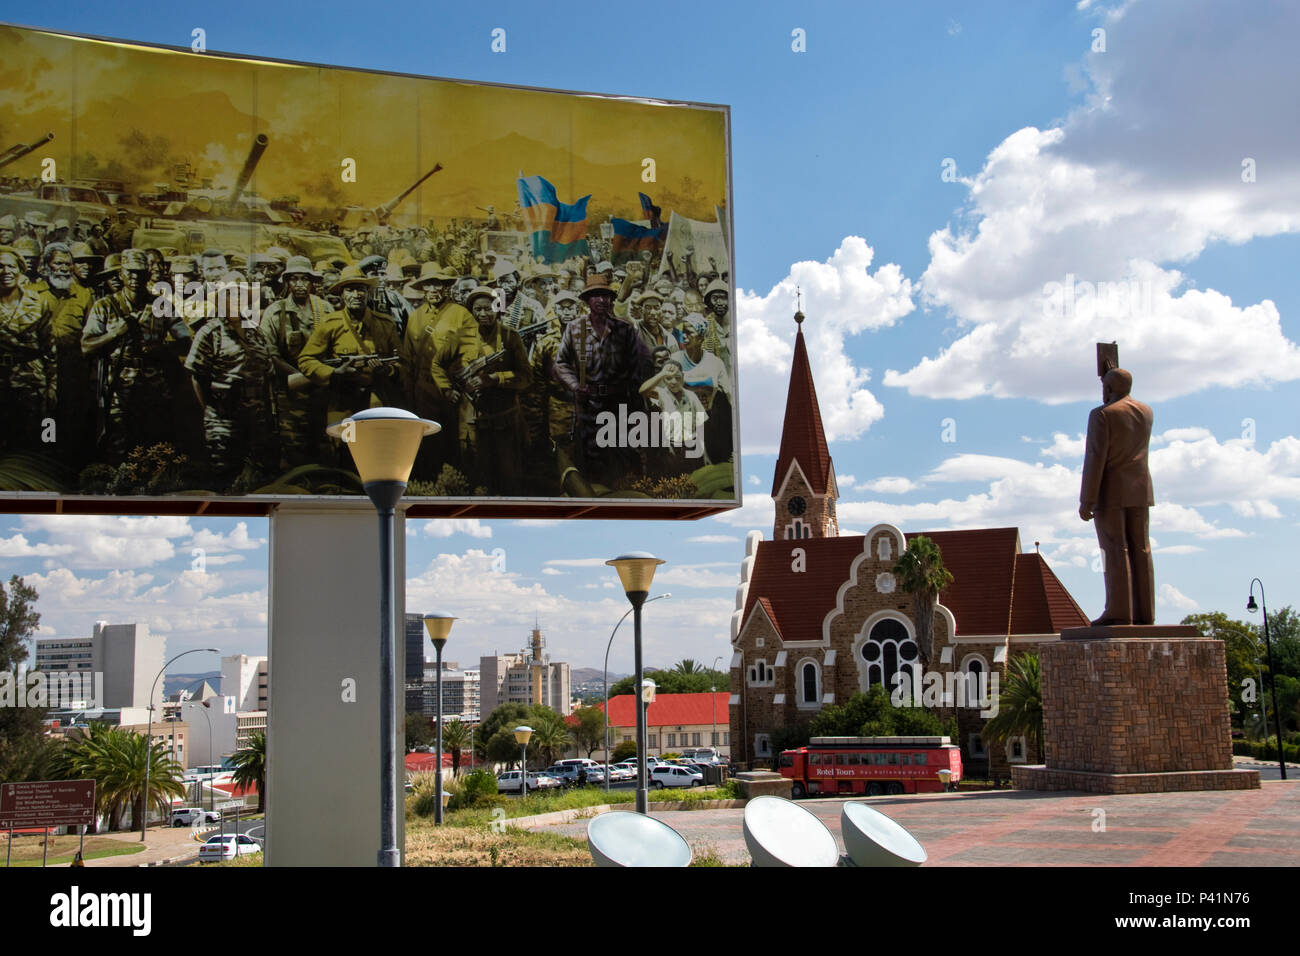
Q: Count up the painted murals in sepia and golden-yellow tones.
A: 1